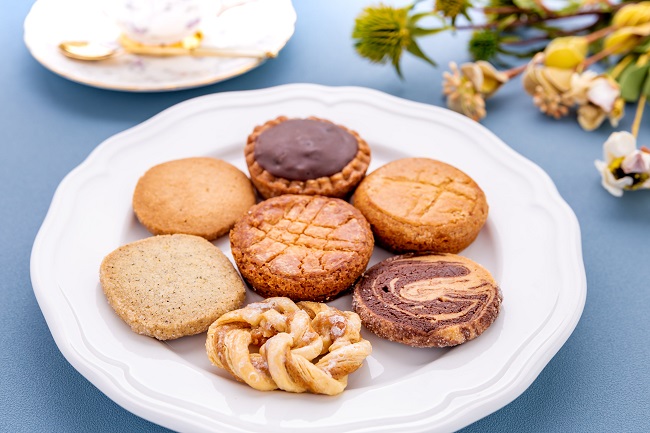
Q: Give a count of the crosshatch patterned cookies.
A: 2